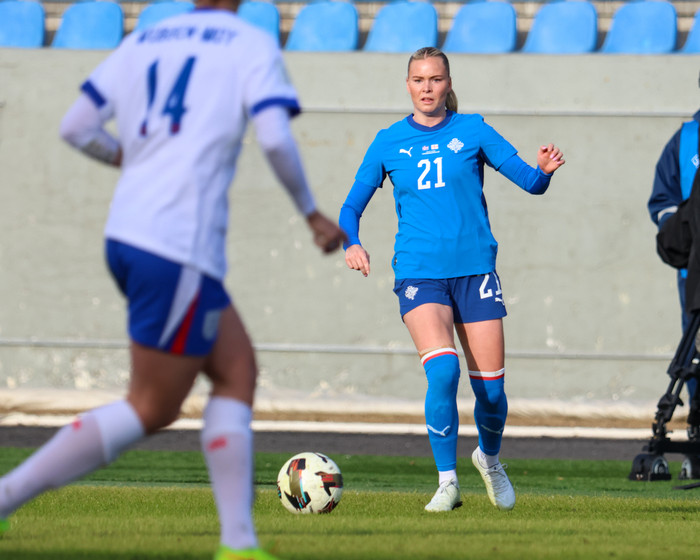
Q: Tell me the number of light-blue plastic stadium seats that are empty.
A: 10